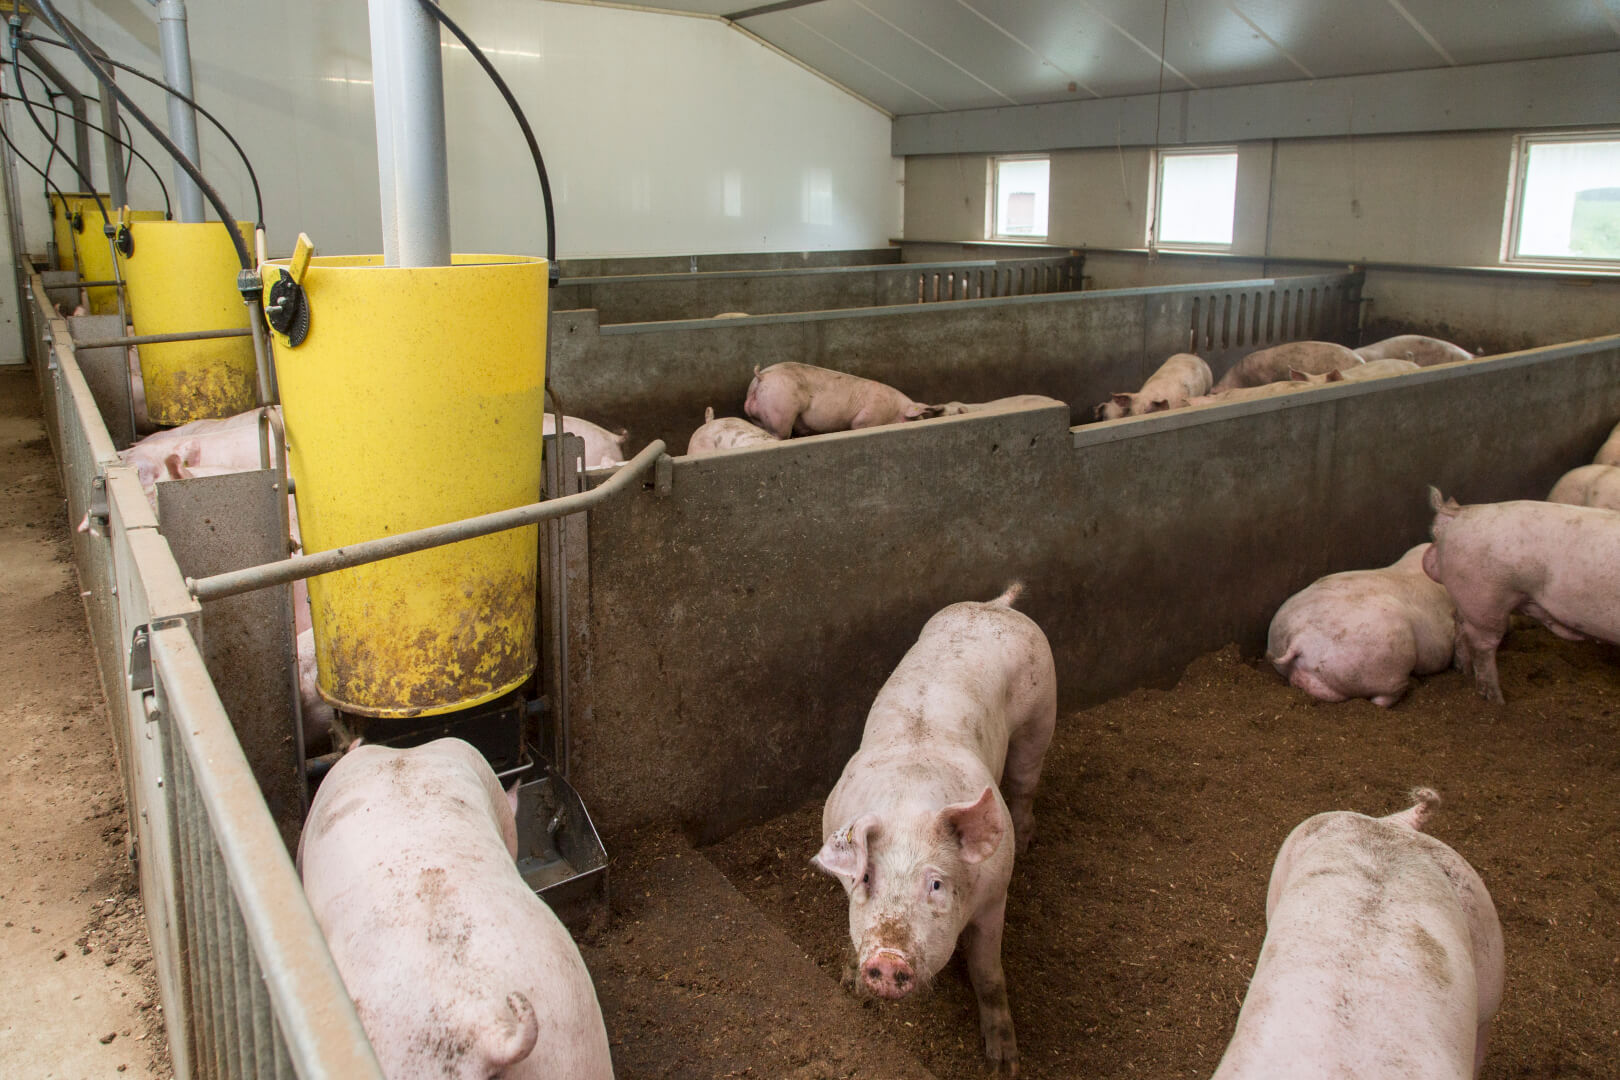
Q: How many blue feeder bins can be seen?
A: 0